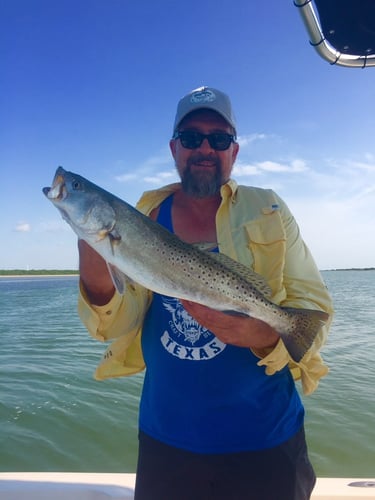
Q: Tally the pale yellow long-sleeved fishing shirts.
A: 1